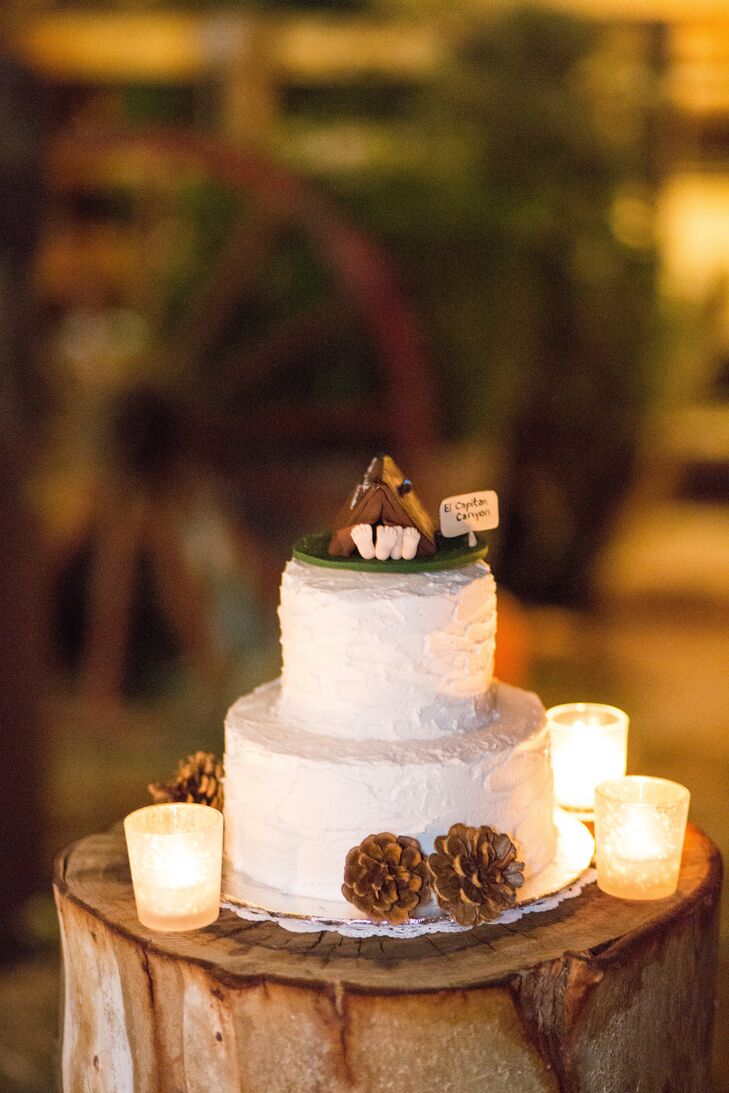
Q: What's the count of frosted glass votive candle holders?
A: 3